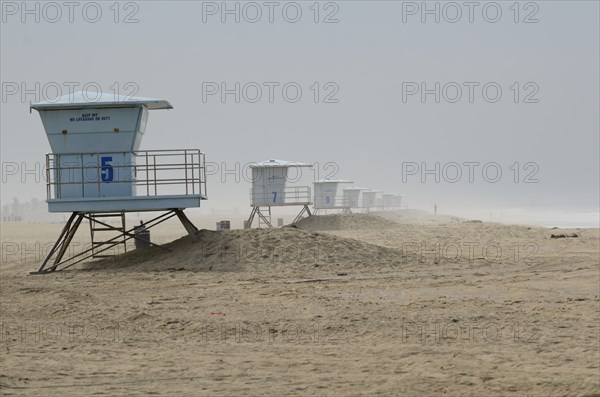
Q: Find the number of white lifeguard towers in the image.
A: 7